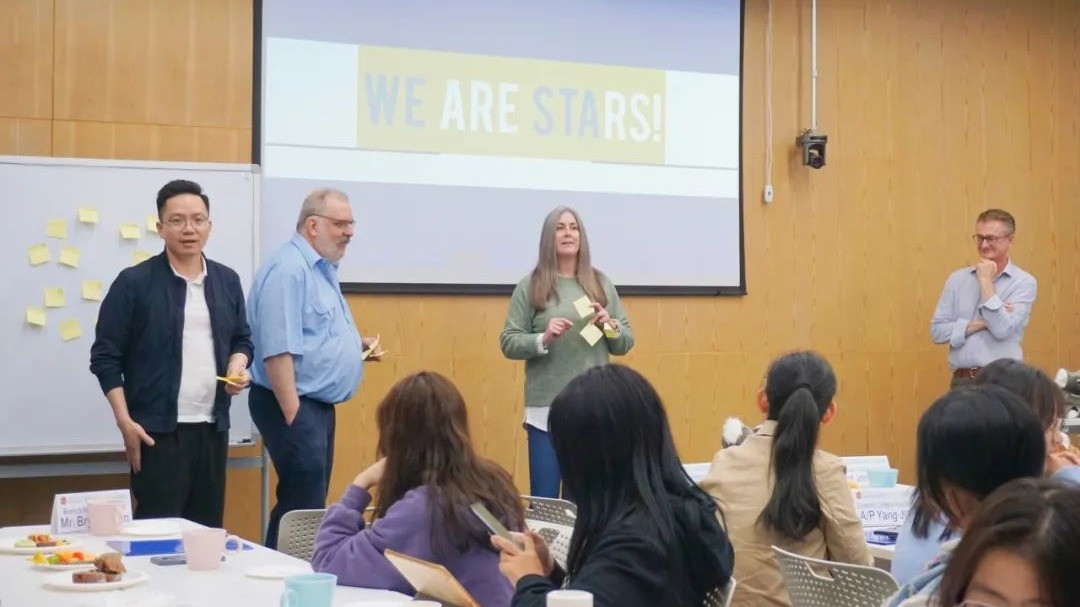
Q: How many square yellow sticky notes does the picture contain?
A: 13